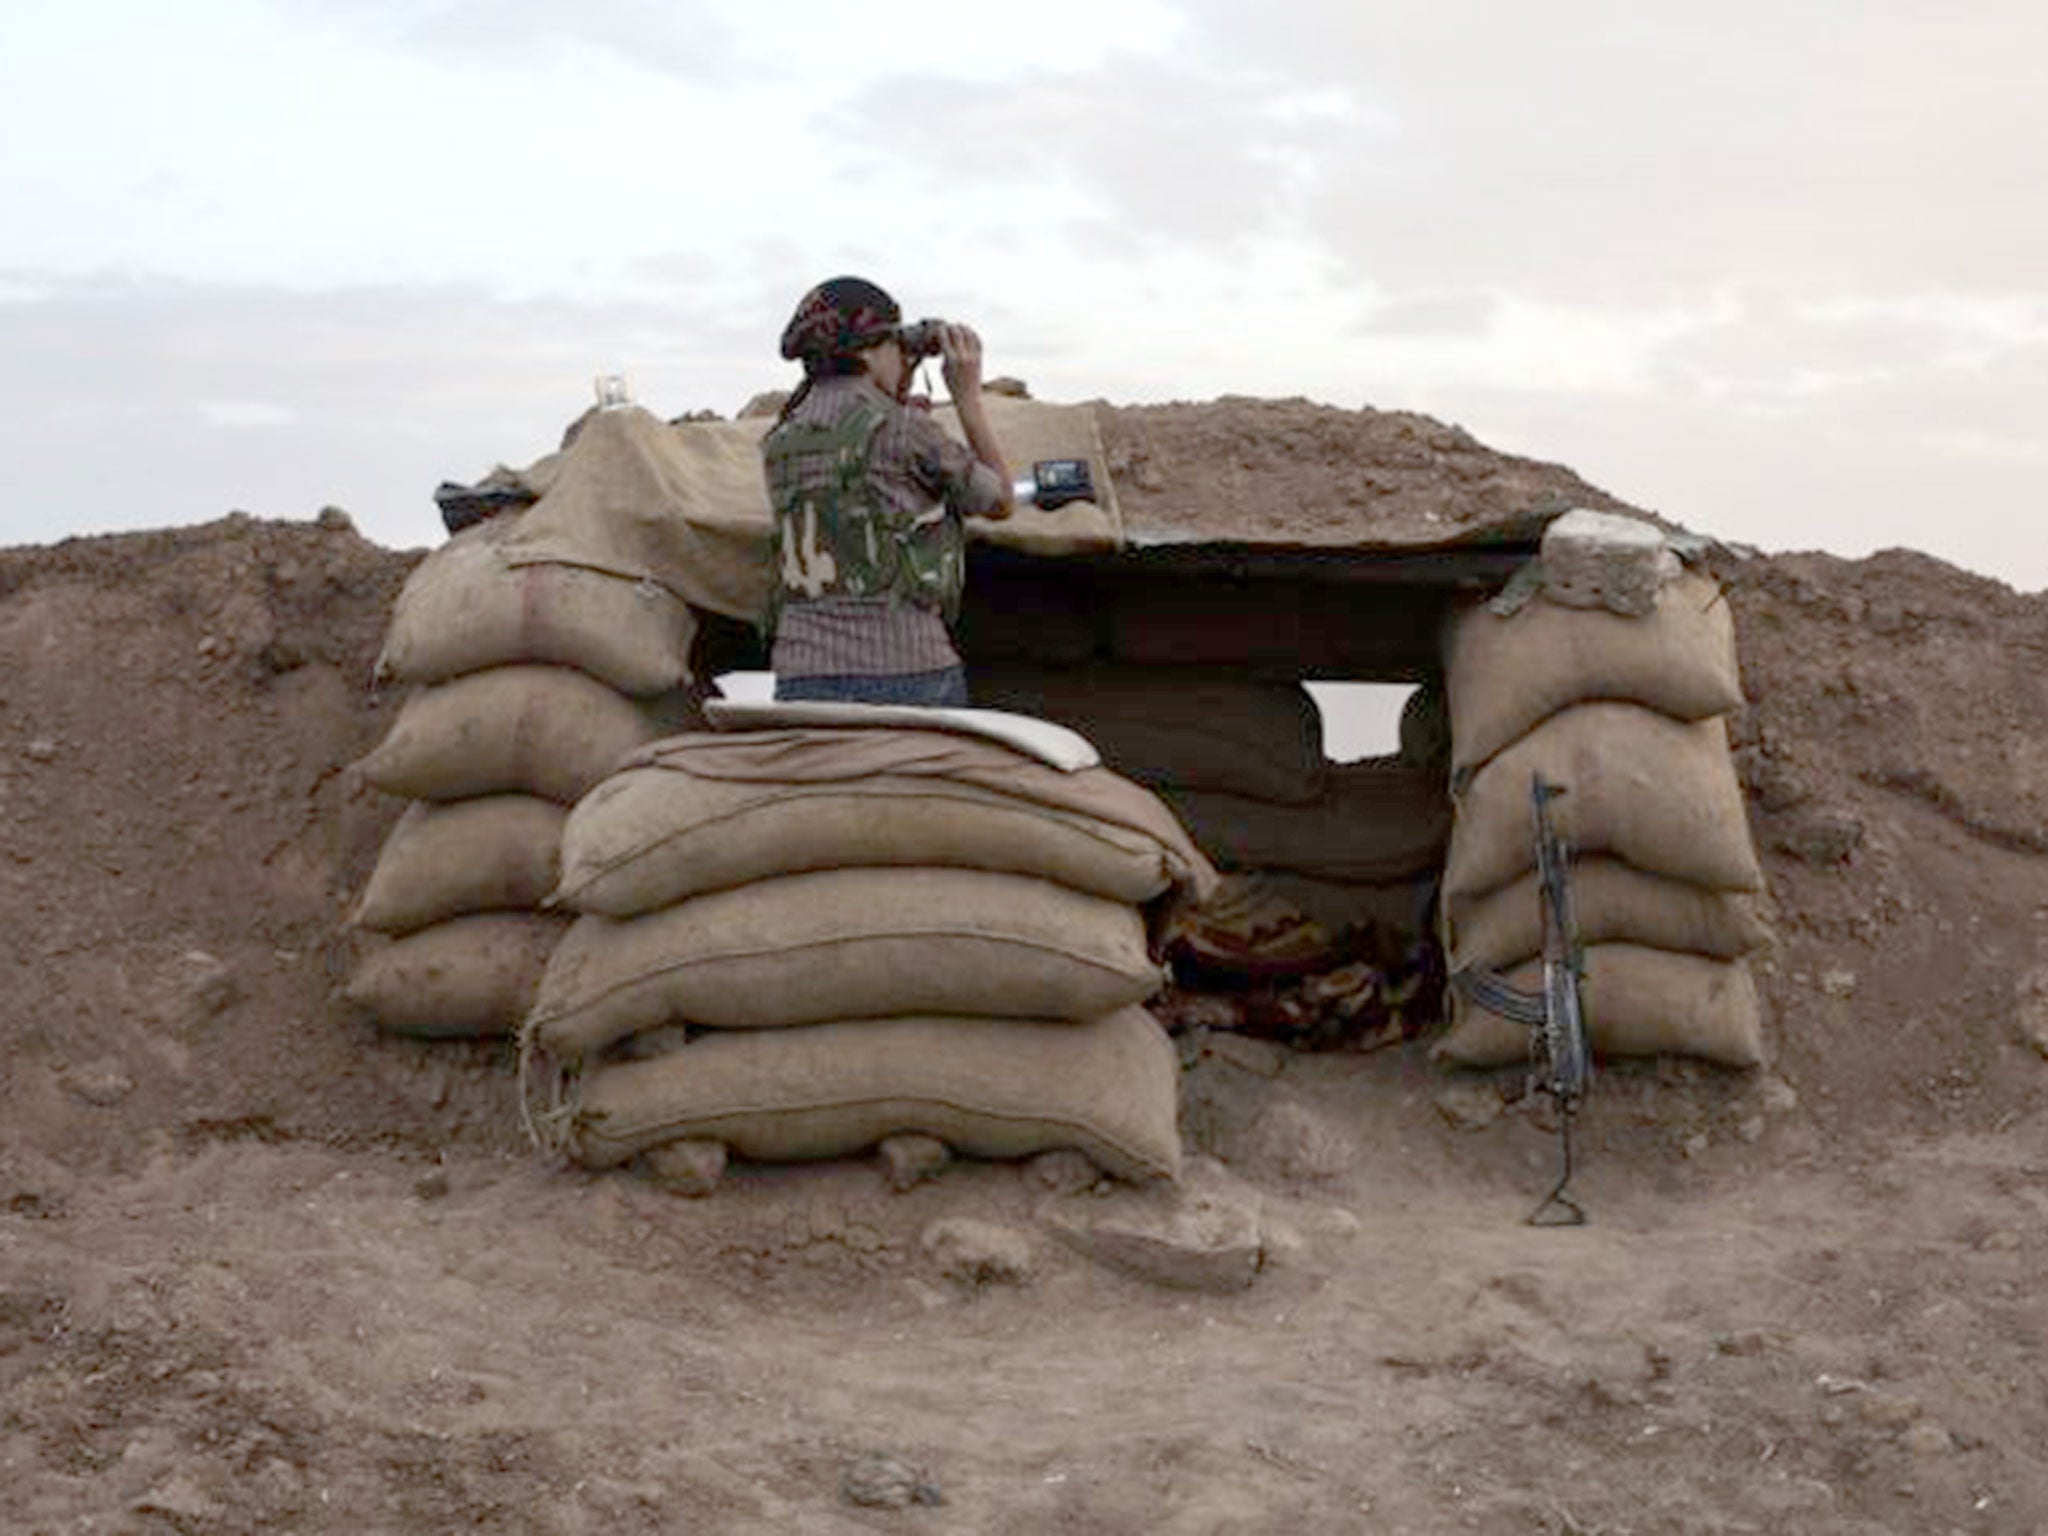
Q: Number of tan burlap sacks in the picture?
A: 11